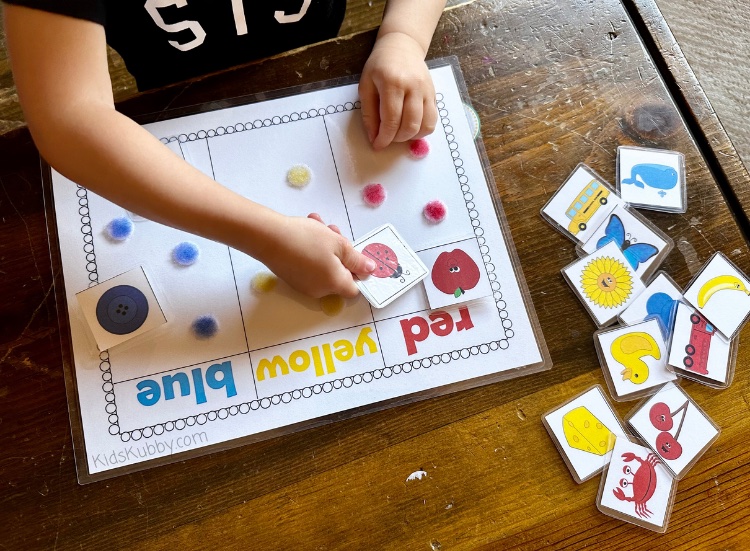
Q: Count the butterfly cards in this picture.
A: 1